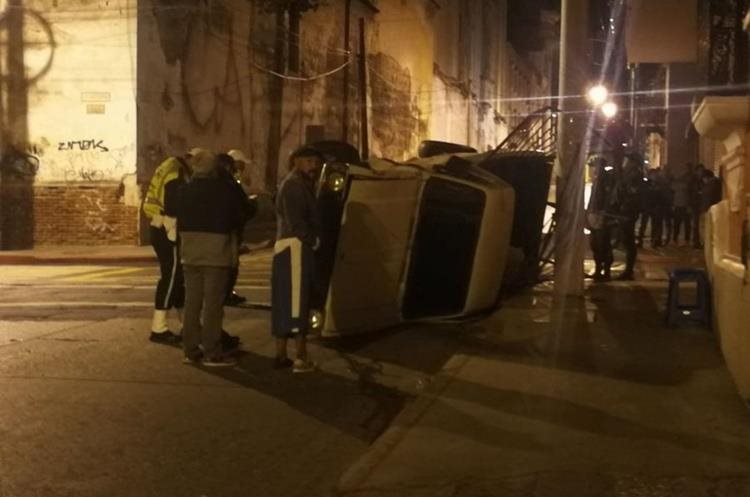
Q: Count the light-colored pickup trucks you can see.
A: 1